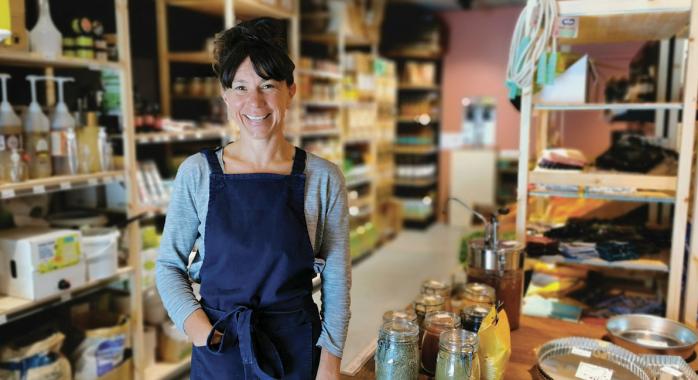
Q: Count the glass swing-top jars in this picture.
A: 8